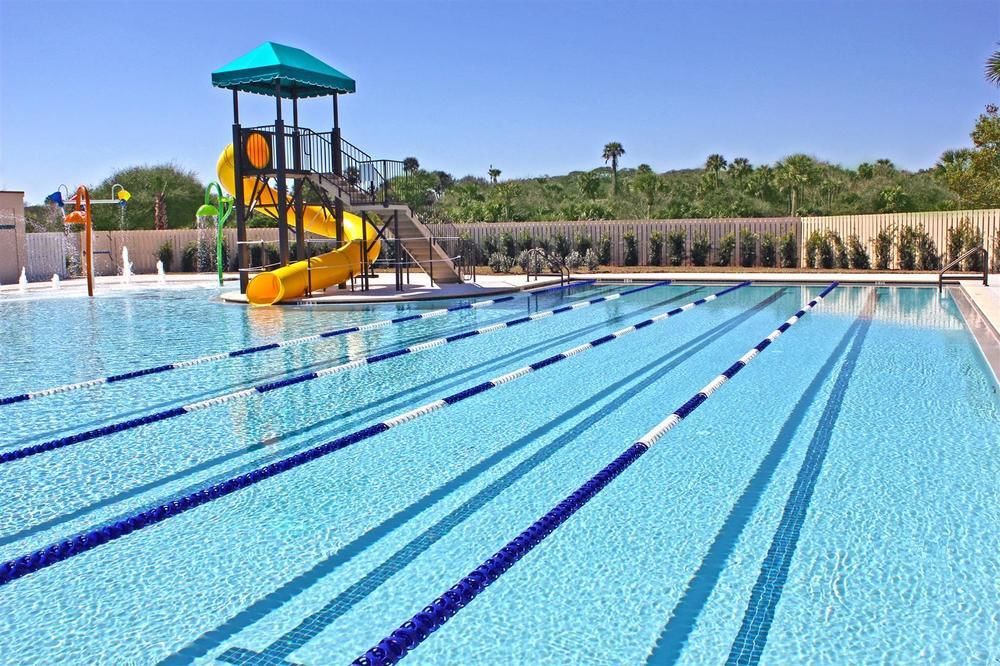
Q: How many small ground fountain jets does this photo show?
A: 4